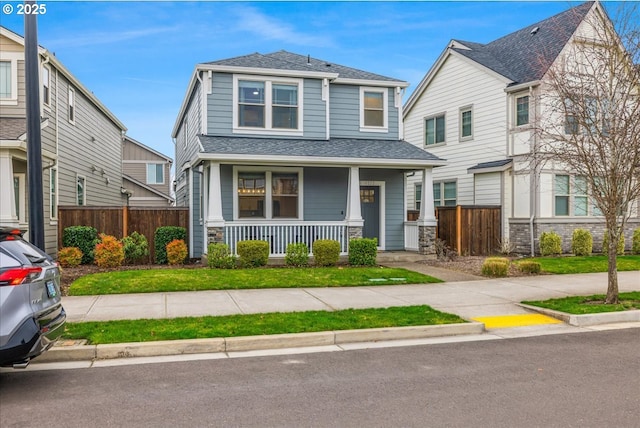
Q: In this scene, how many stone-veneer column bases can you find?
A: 3